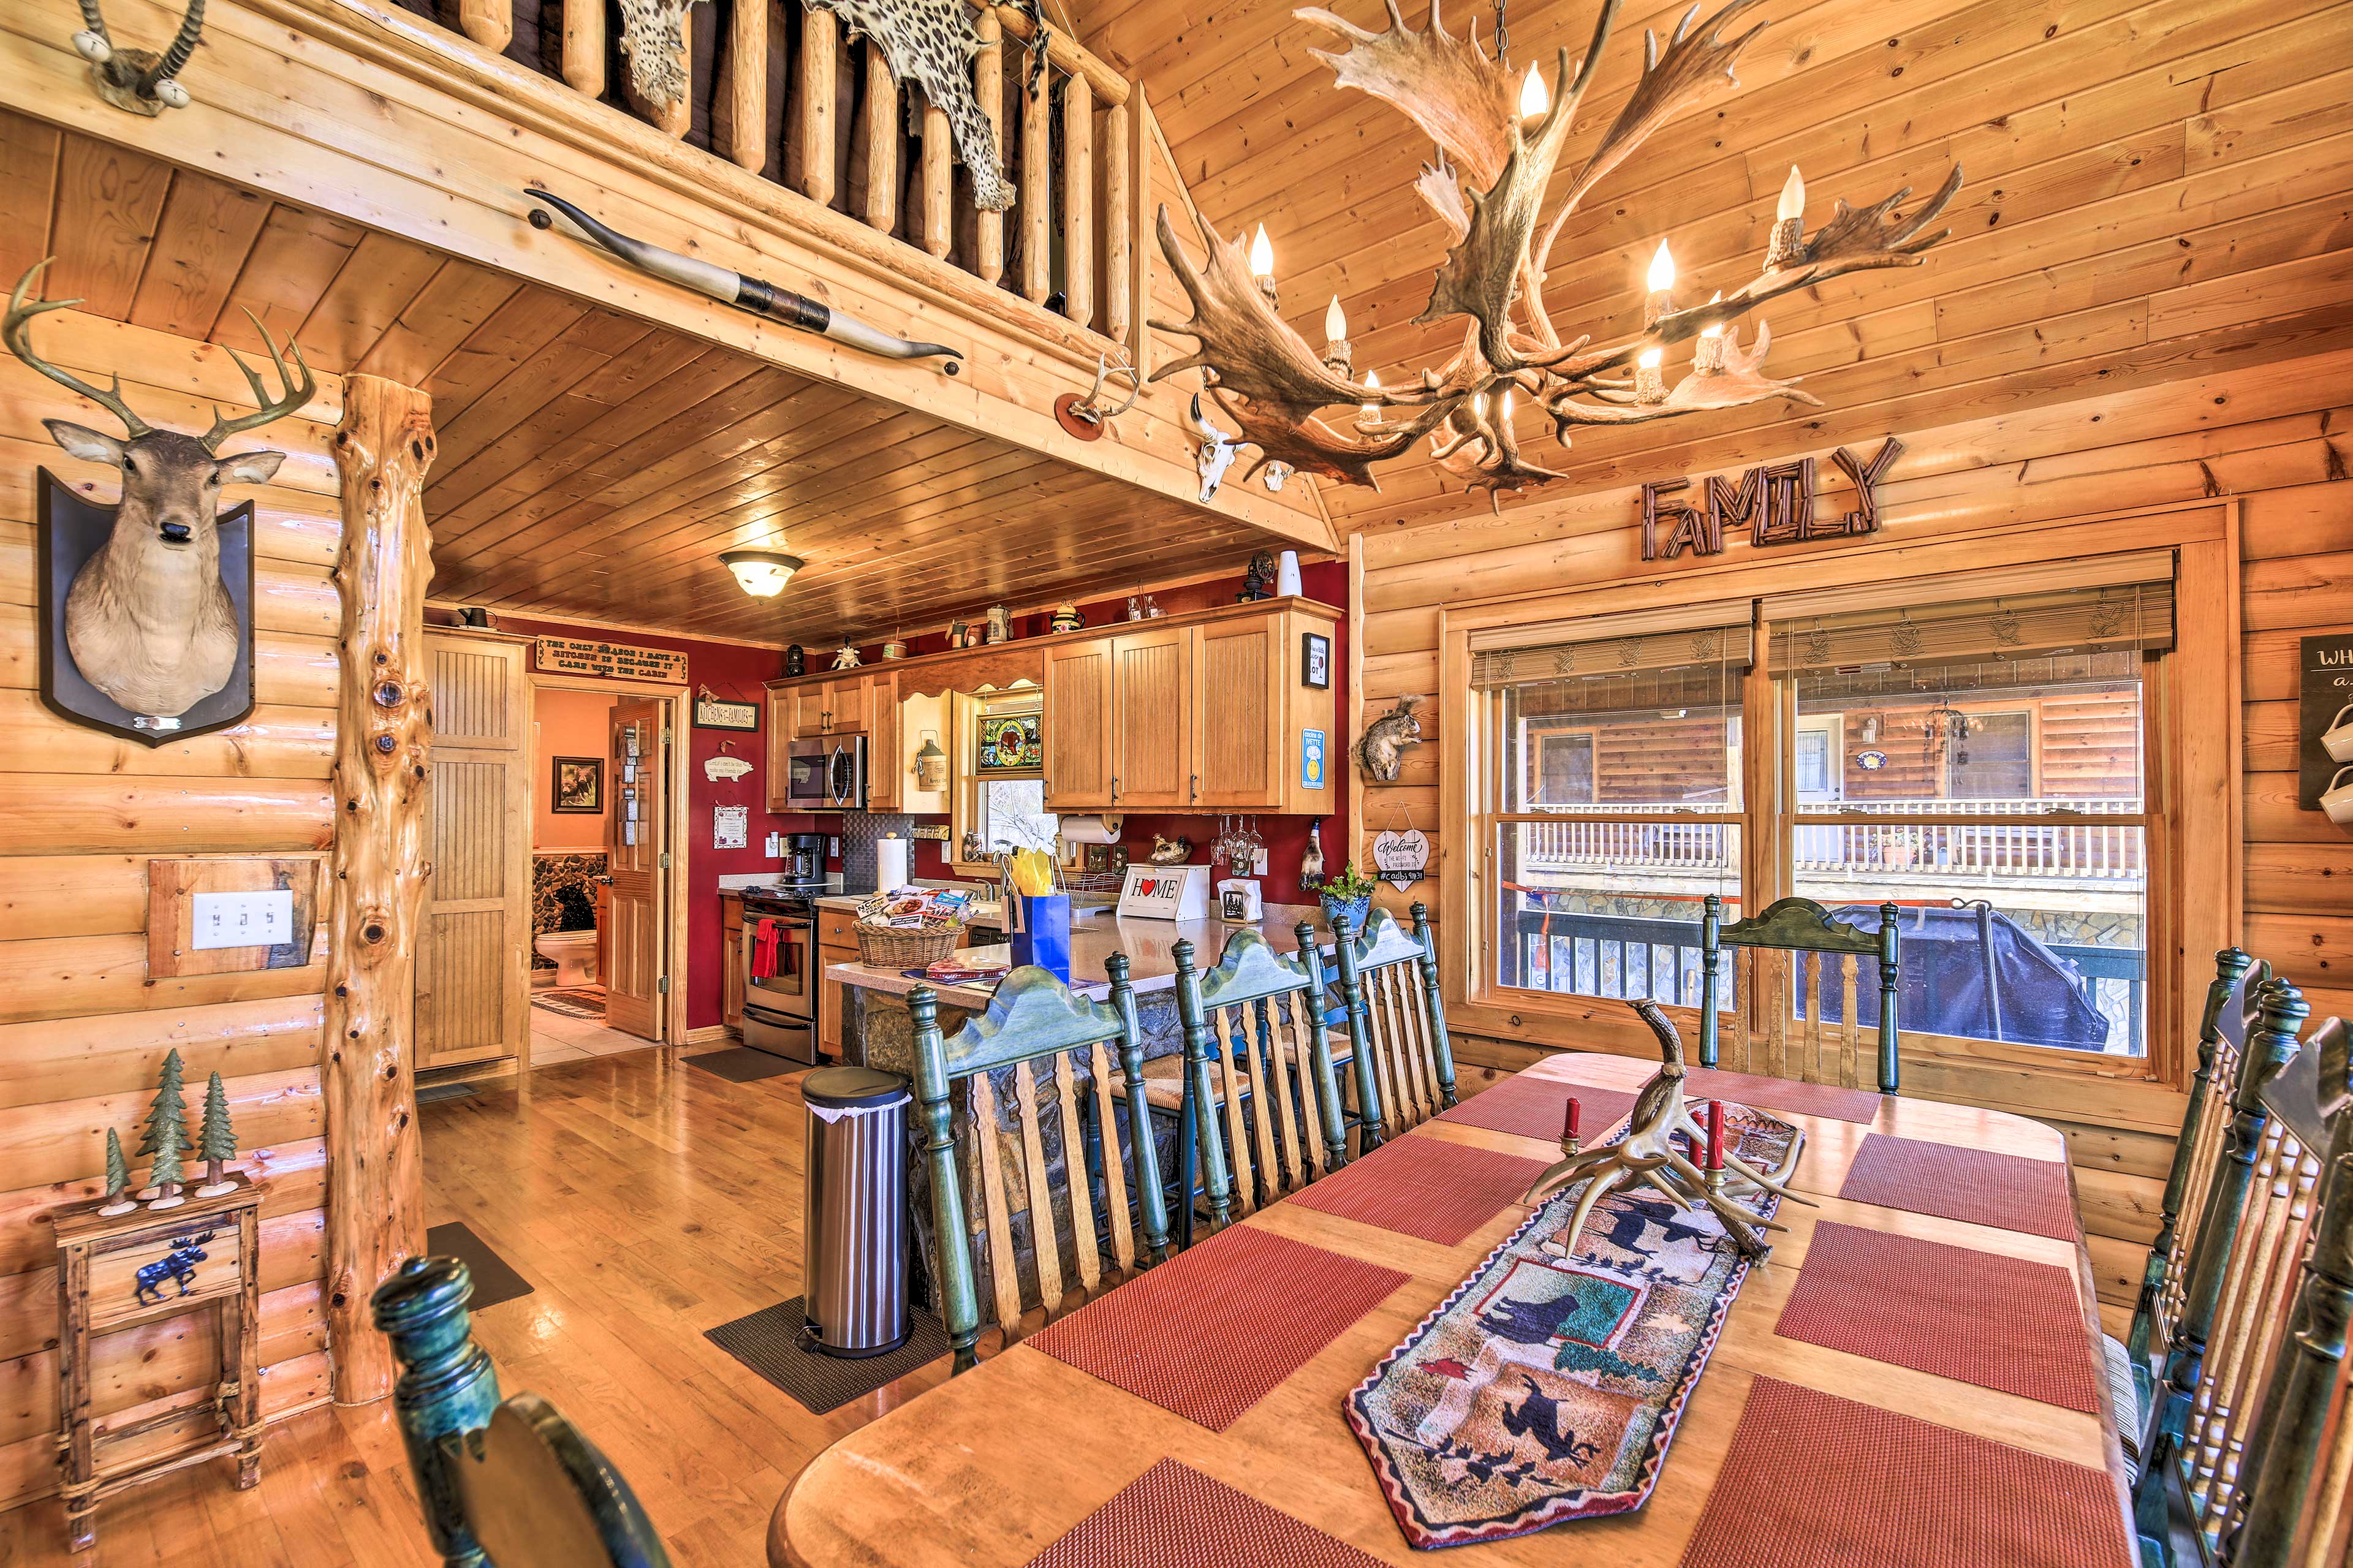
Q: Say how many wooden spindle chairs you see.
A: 8